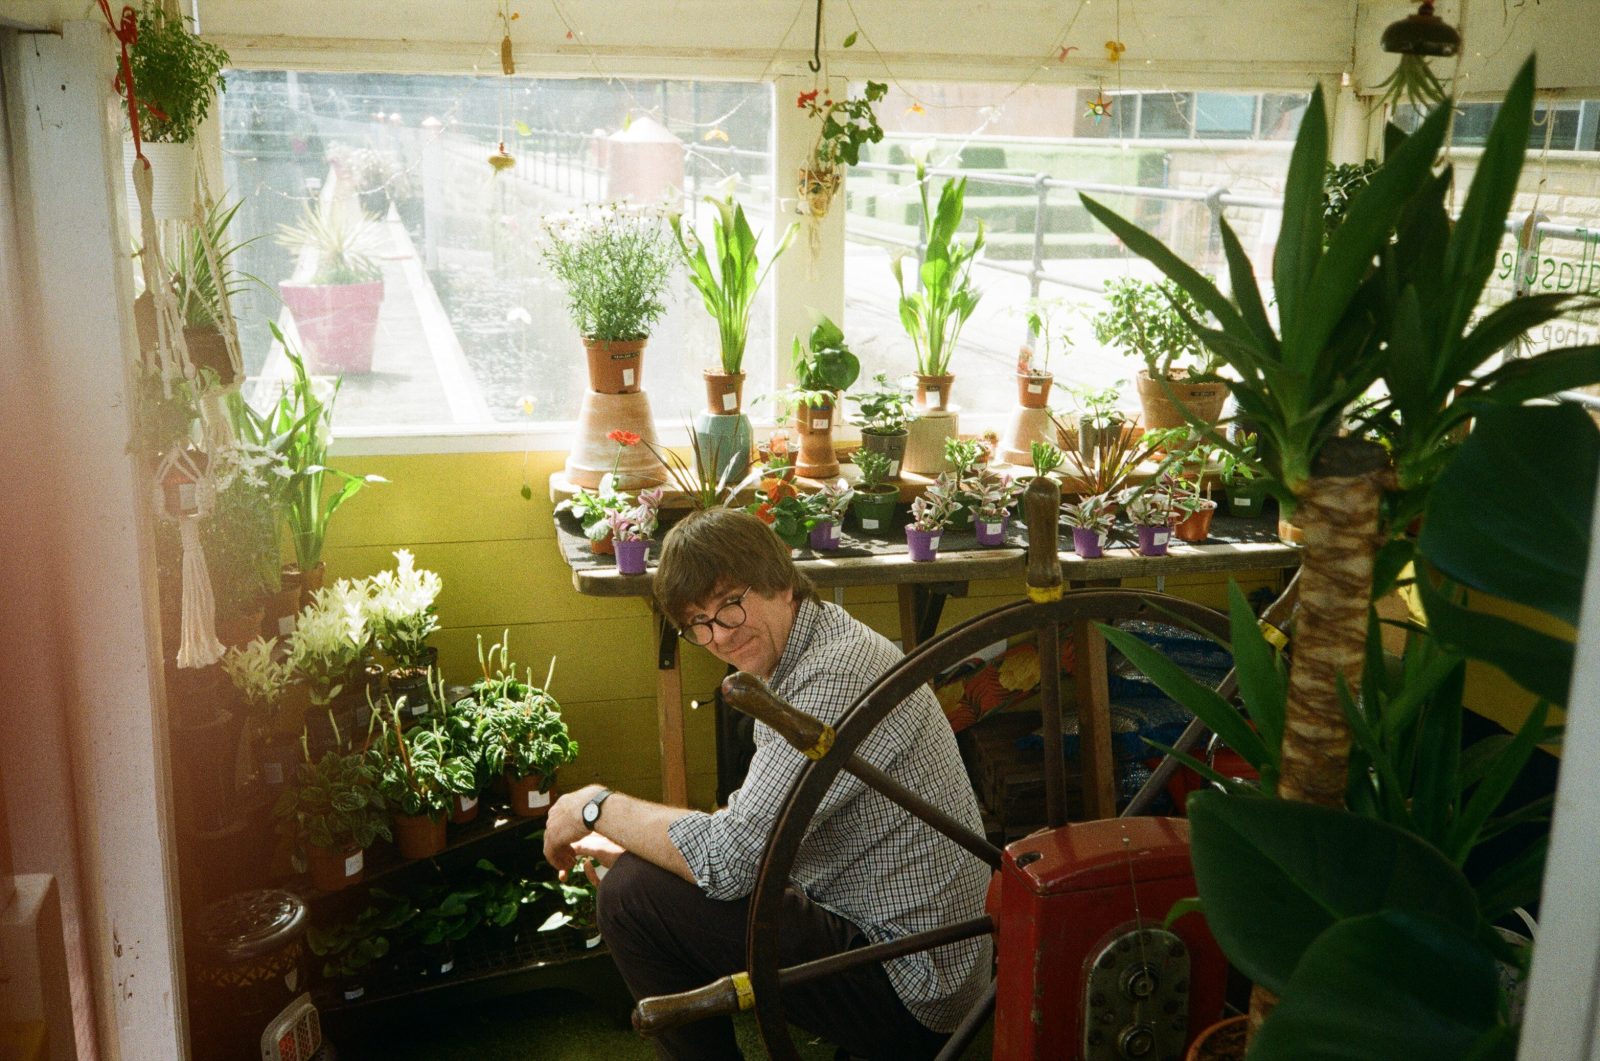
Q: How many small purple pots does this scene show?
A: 6